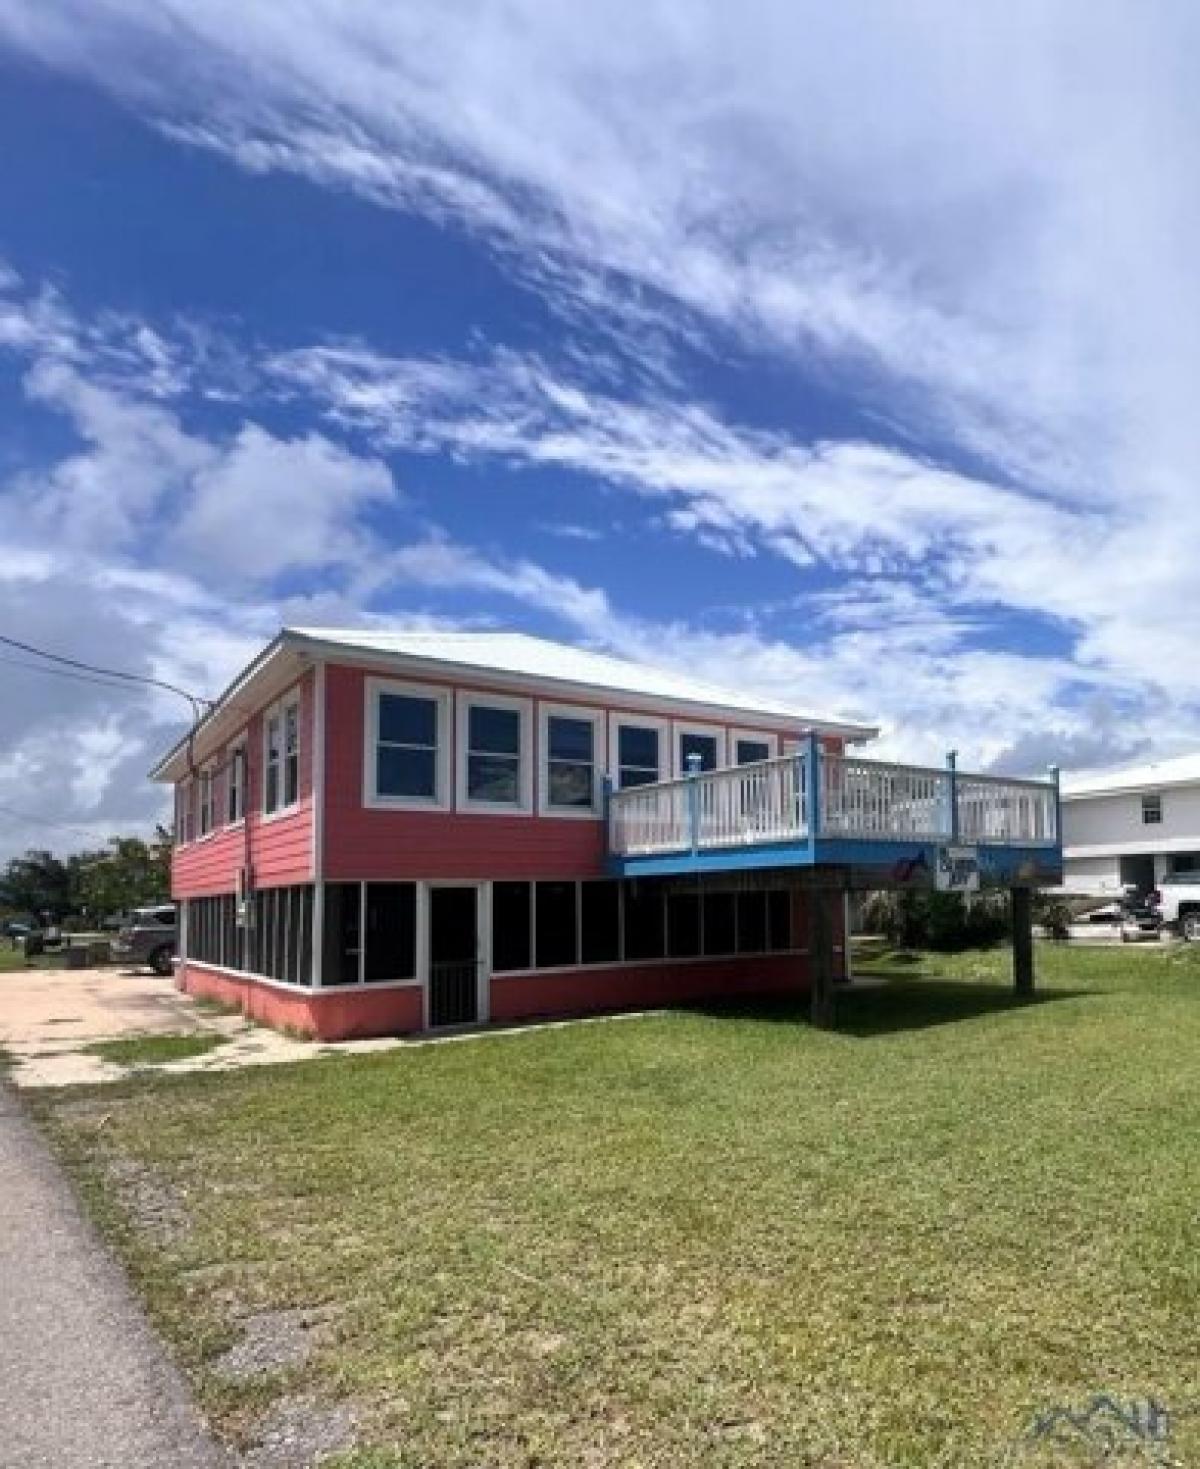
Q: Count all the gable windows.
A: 0